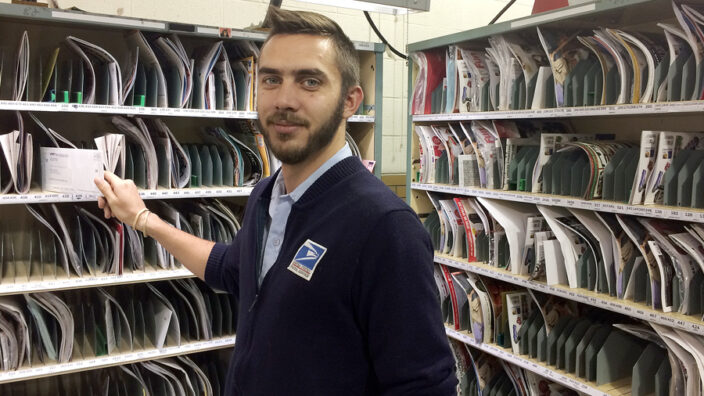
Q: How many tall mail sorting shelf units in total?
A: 2